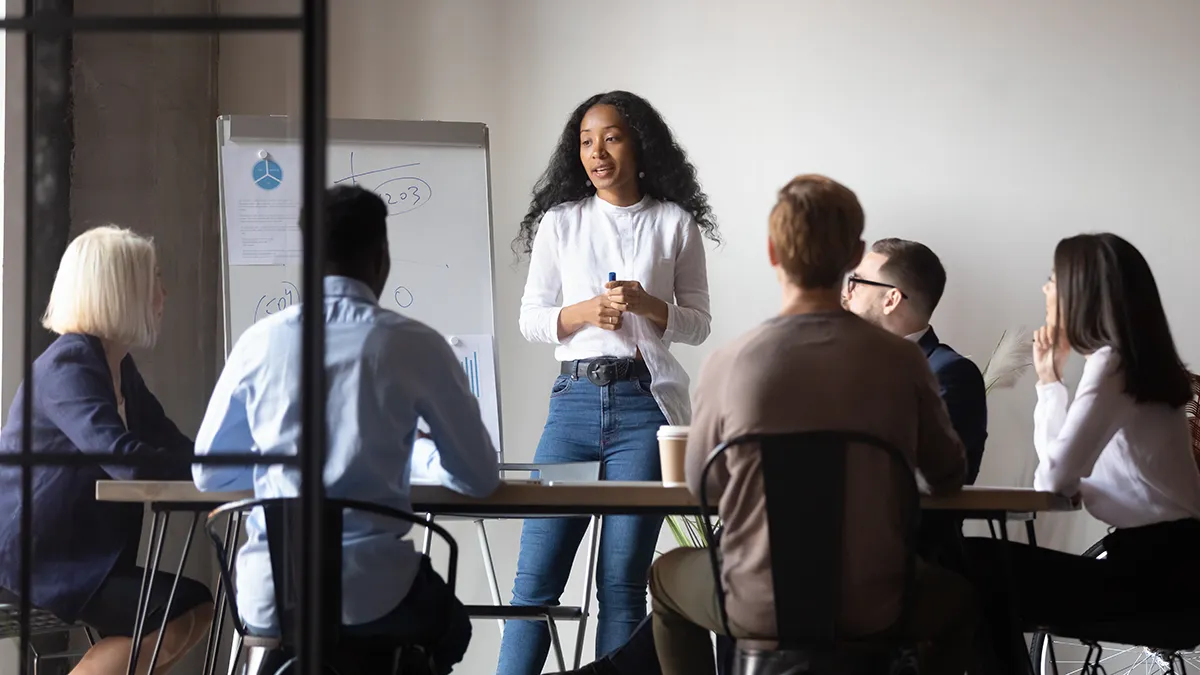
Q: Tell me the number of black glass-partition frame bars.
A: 4